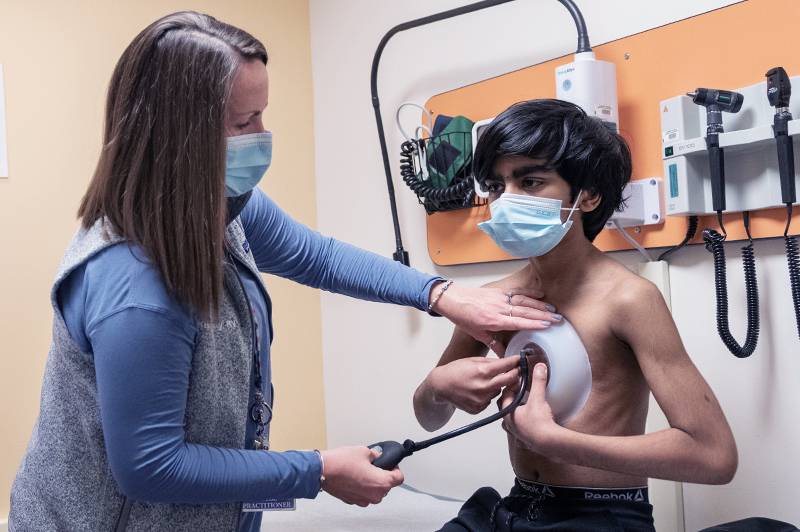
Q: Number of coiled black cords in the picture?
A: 3